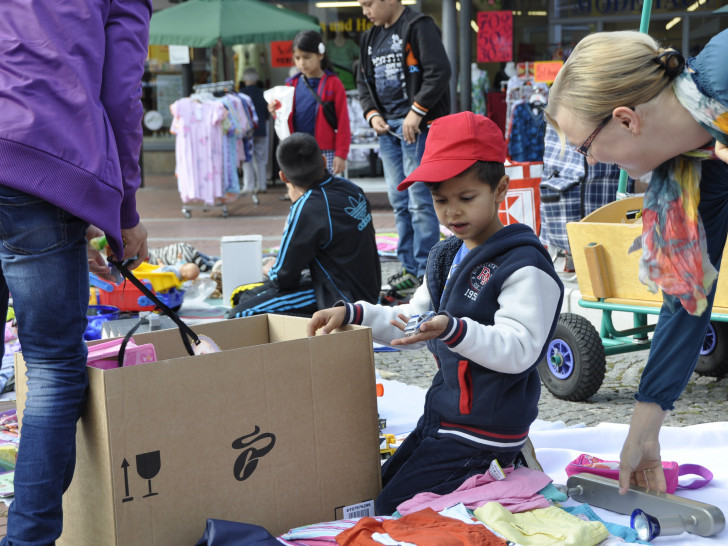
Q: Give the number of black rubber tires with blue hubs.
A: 2